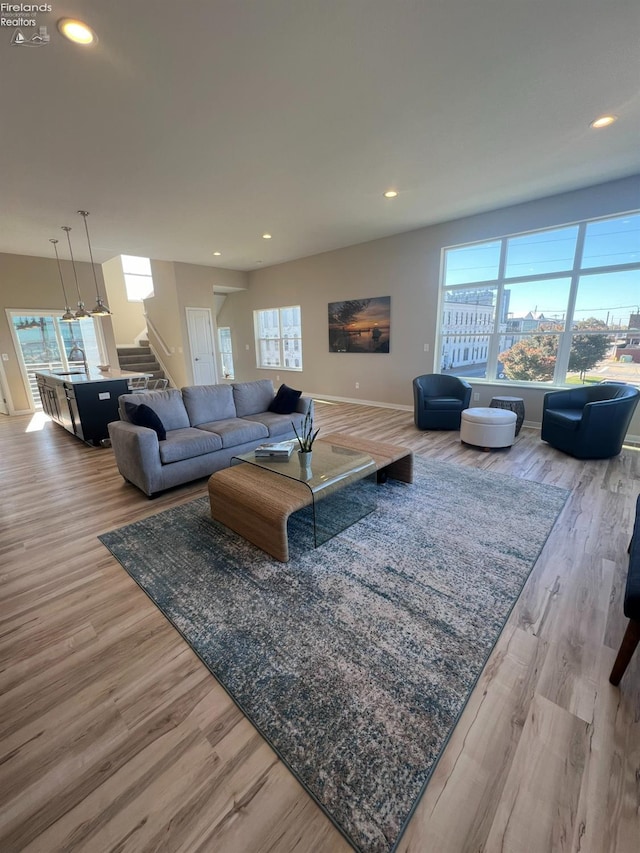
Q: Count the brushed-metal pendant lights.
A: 3